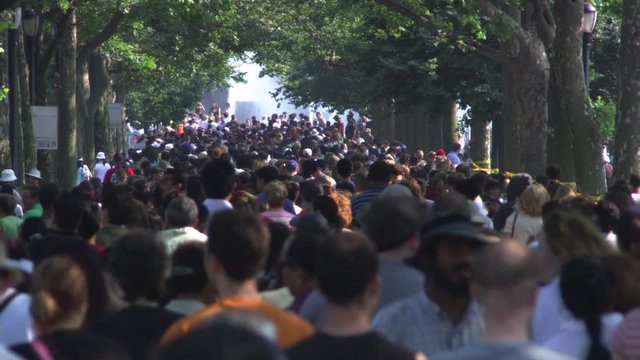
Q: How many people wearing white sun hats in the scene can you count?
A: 3